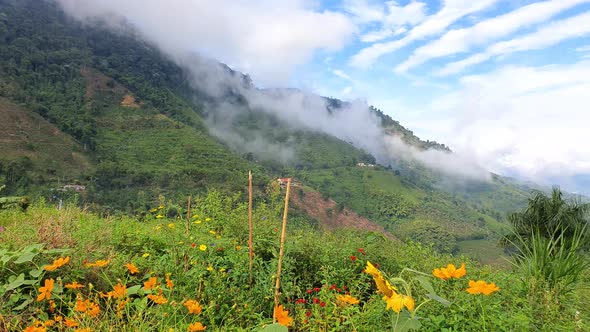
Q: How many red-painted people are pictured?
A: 0